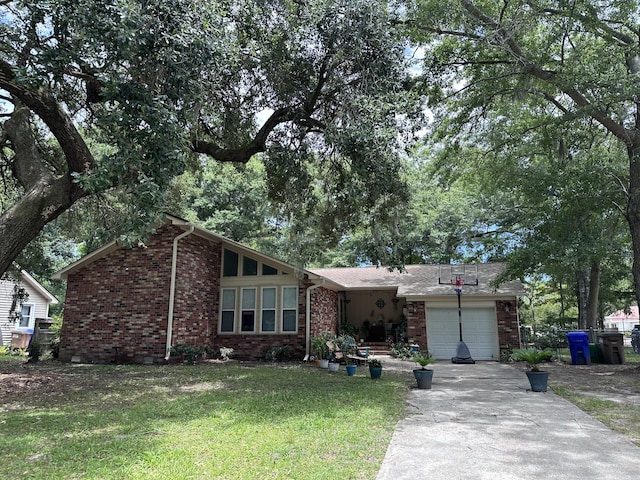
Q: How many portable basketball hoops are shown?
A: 1